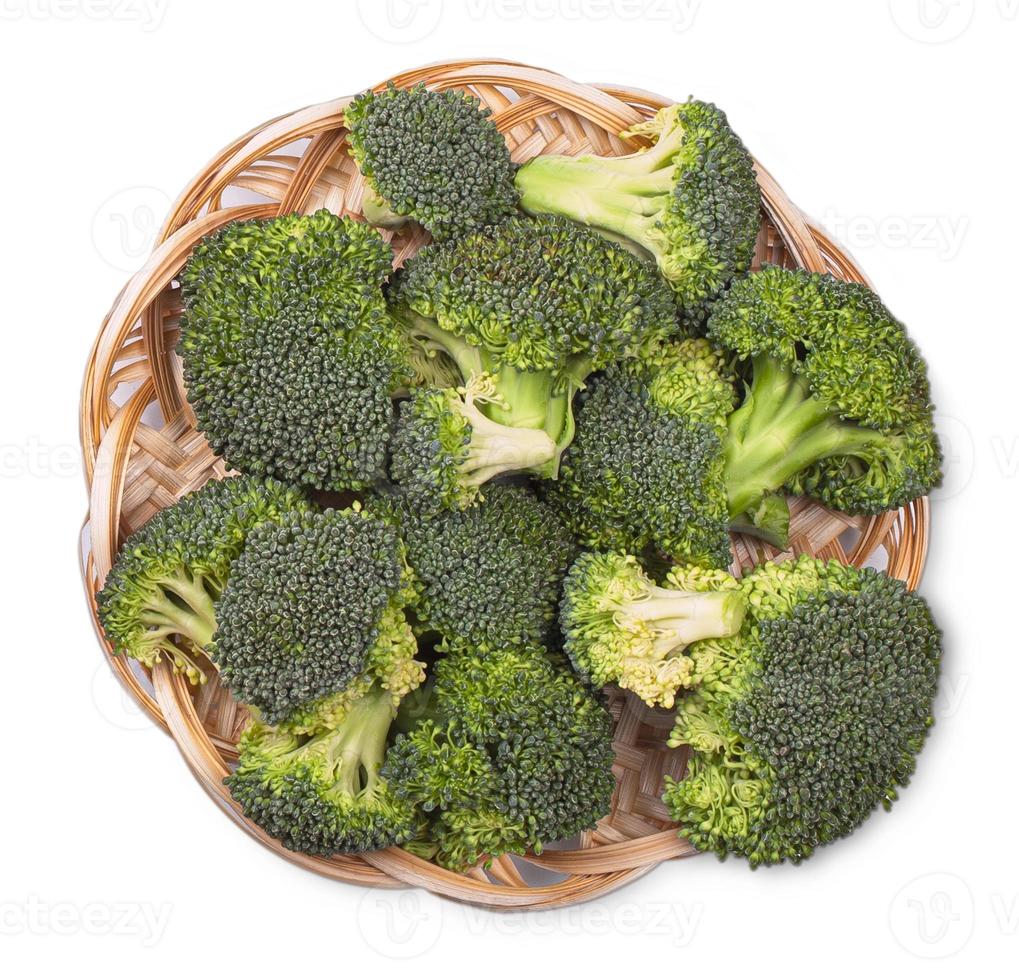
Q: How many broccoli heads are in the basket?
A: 14